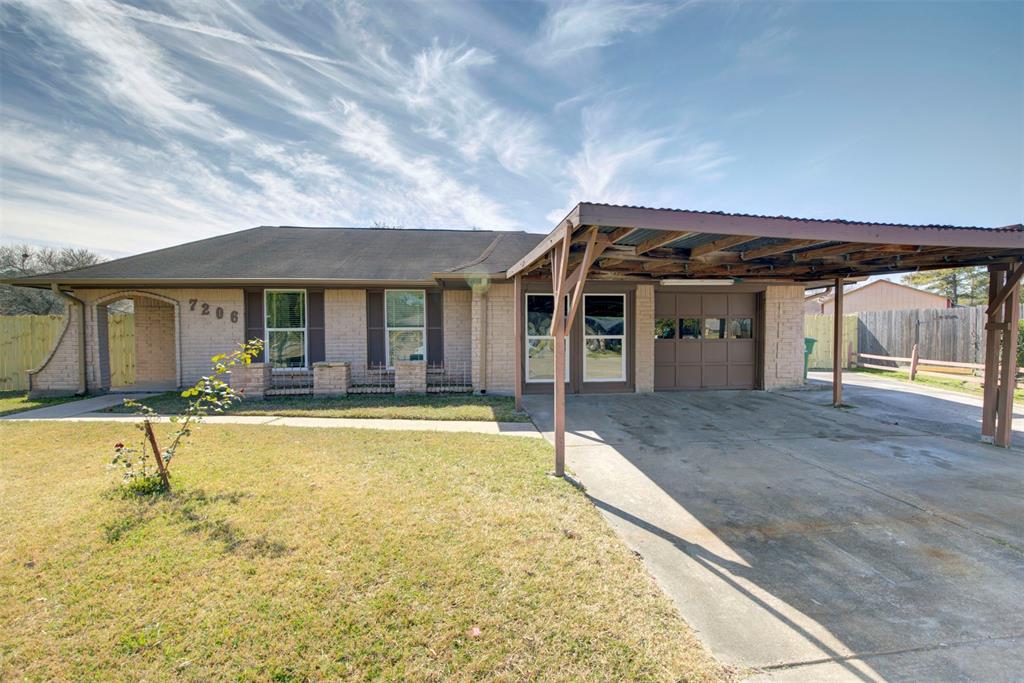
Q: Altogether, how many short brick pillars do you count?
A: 3